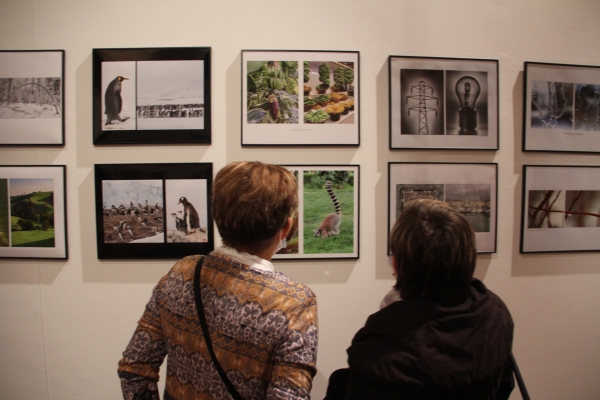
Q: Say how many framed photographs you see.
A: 10